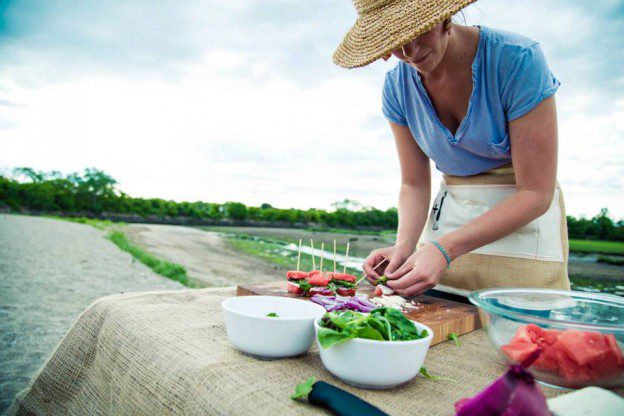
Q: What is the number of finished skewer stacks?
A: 5